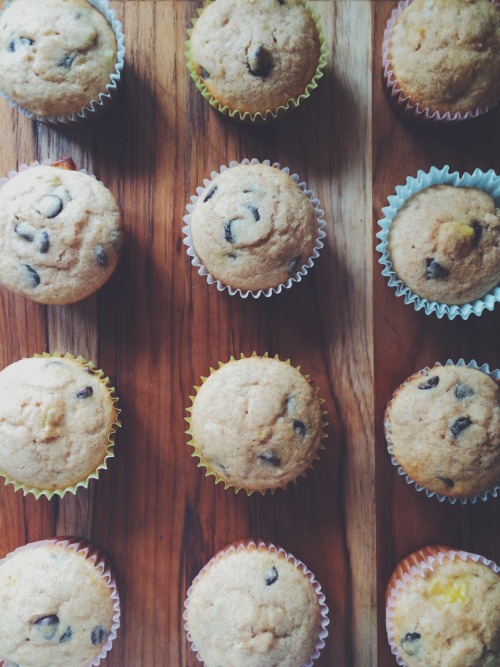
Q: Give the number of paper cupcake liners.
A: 12